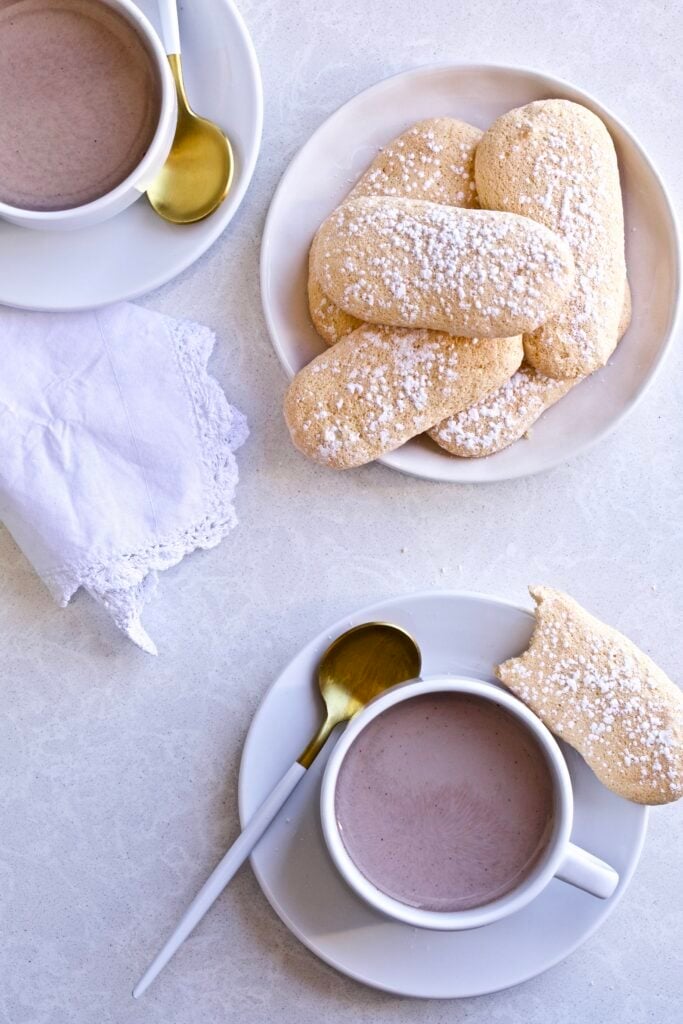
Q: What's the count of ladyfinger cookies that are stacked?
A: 5